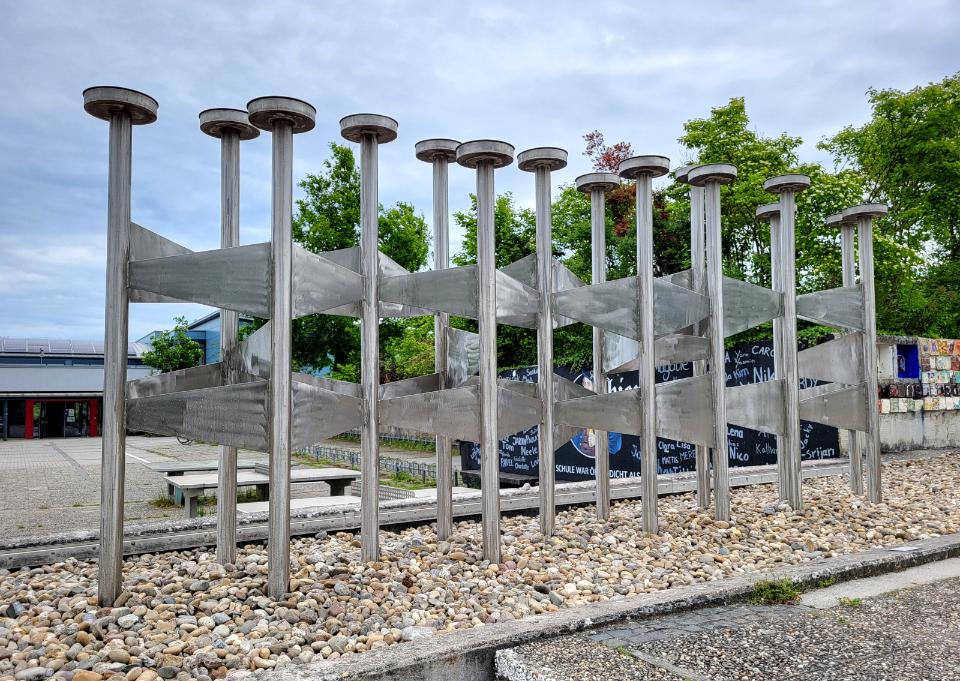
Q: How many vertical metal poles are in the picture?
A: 15